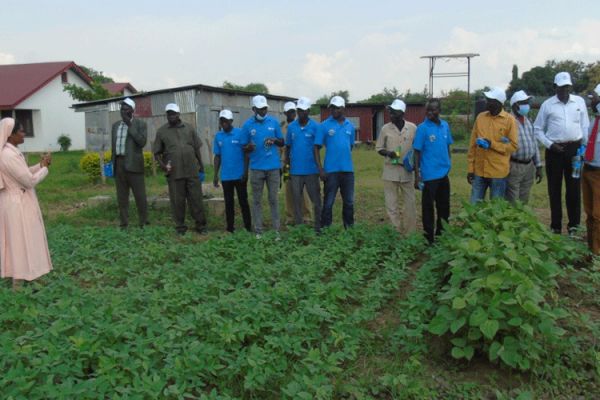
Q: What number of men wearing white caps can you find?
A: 12